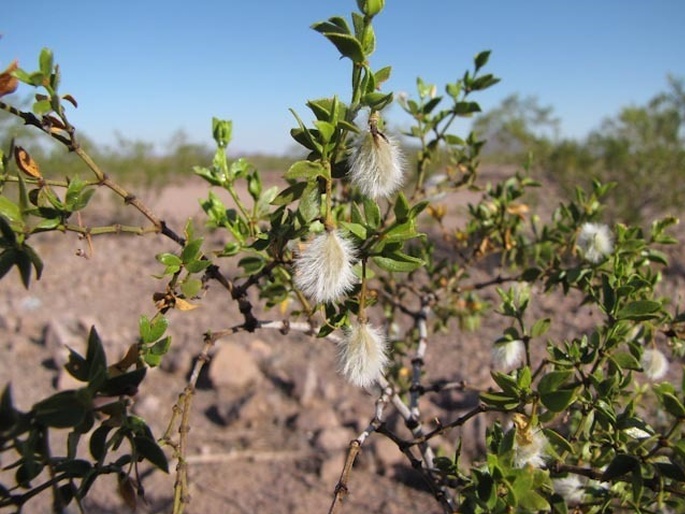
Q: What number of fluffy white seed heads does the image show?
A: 8